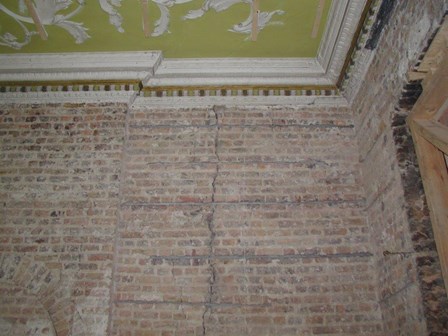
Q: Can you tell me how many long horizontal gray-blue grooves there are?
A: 5